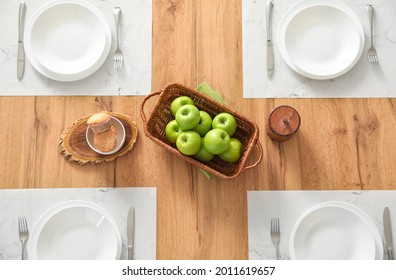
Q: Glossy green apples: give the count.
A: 9